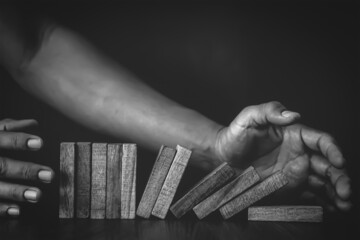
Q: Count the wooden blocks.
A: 11